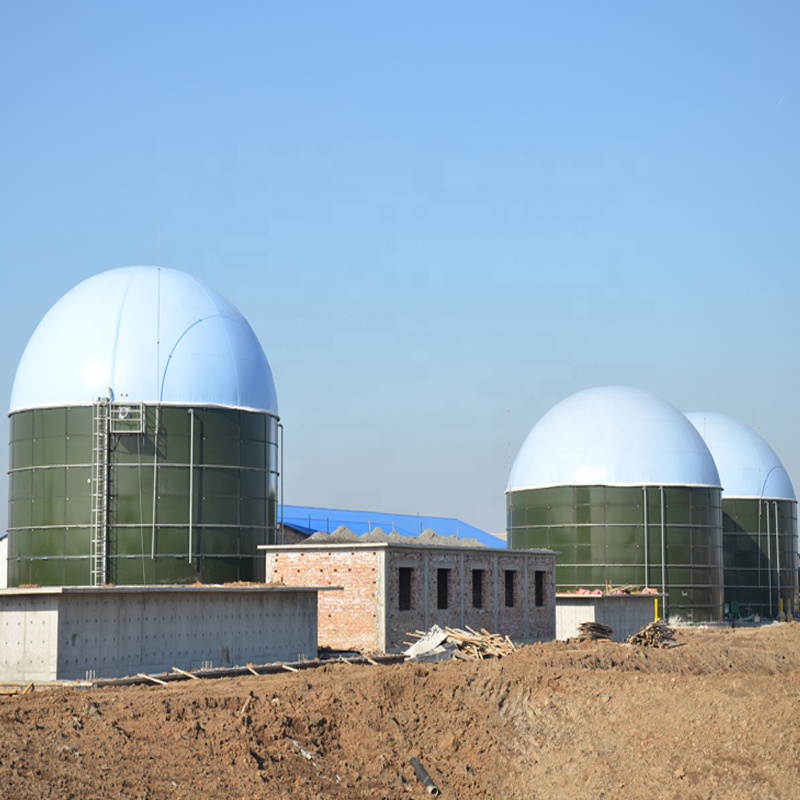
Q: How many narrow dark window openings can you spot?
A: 5